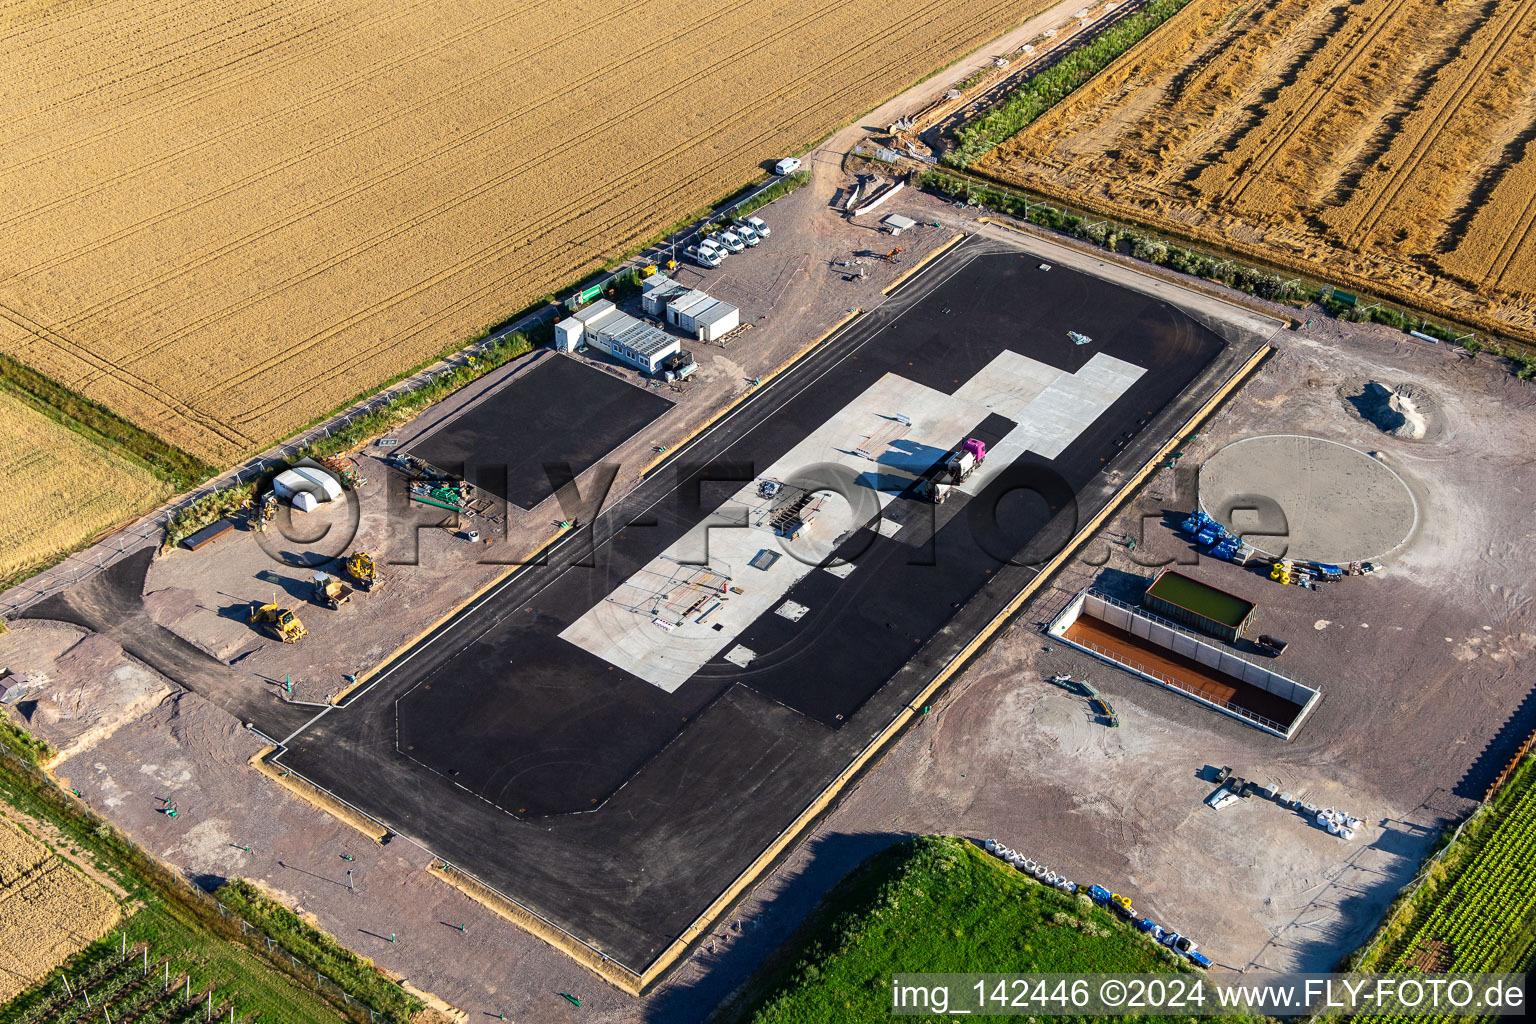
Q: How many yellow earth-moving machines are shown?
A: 3